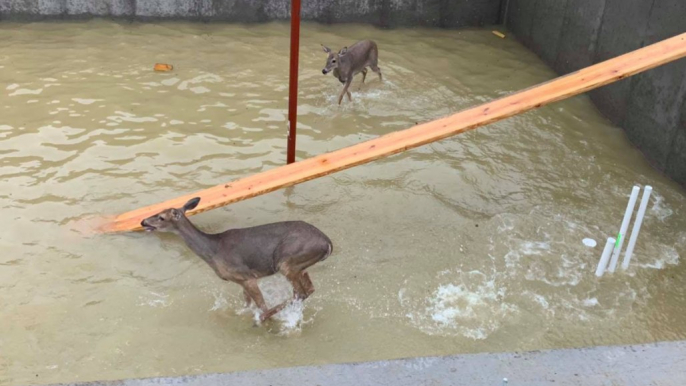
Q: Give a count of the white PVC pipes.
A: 3